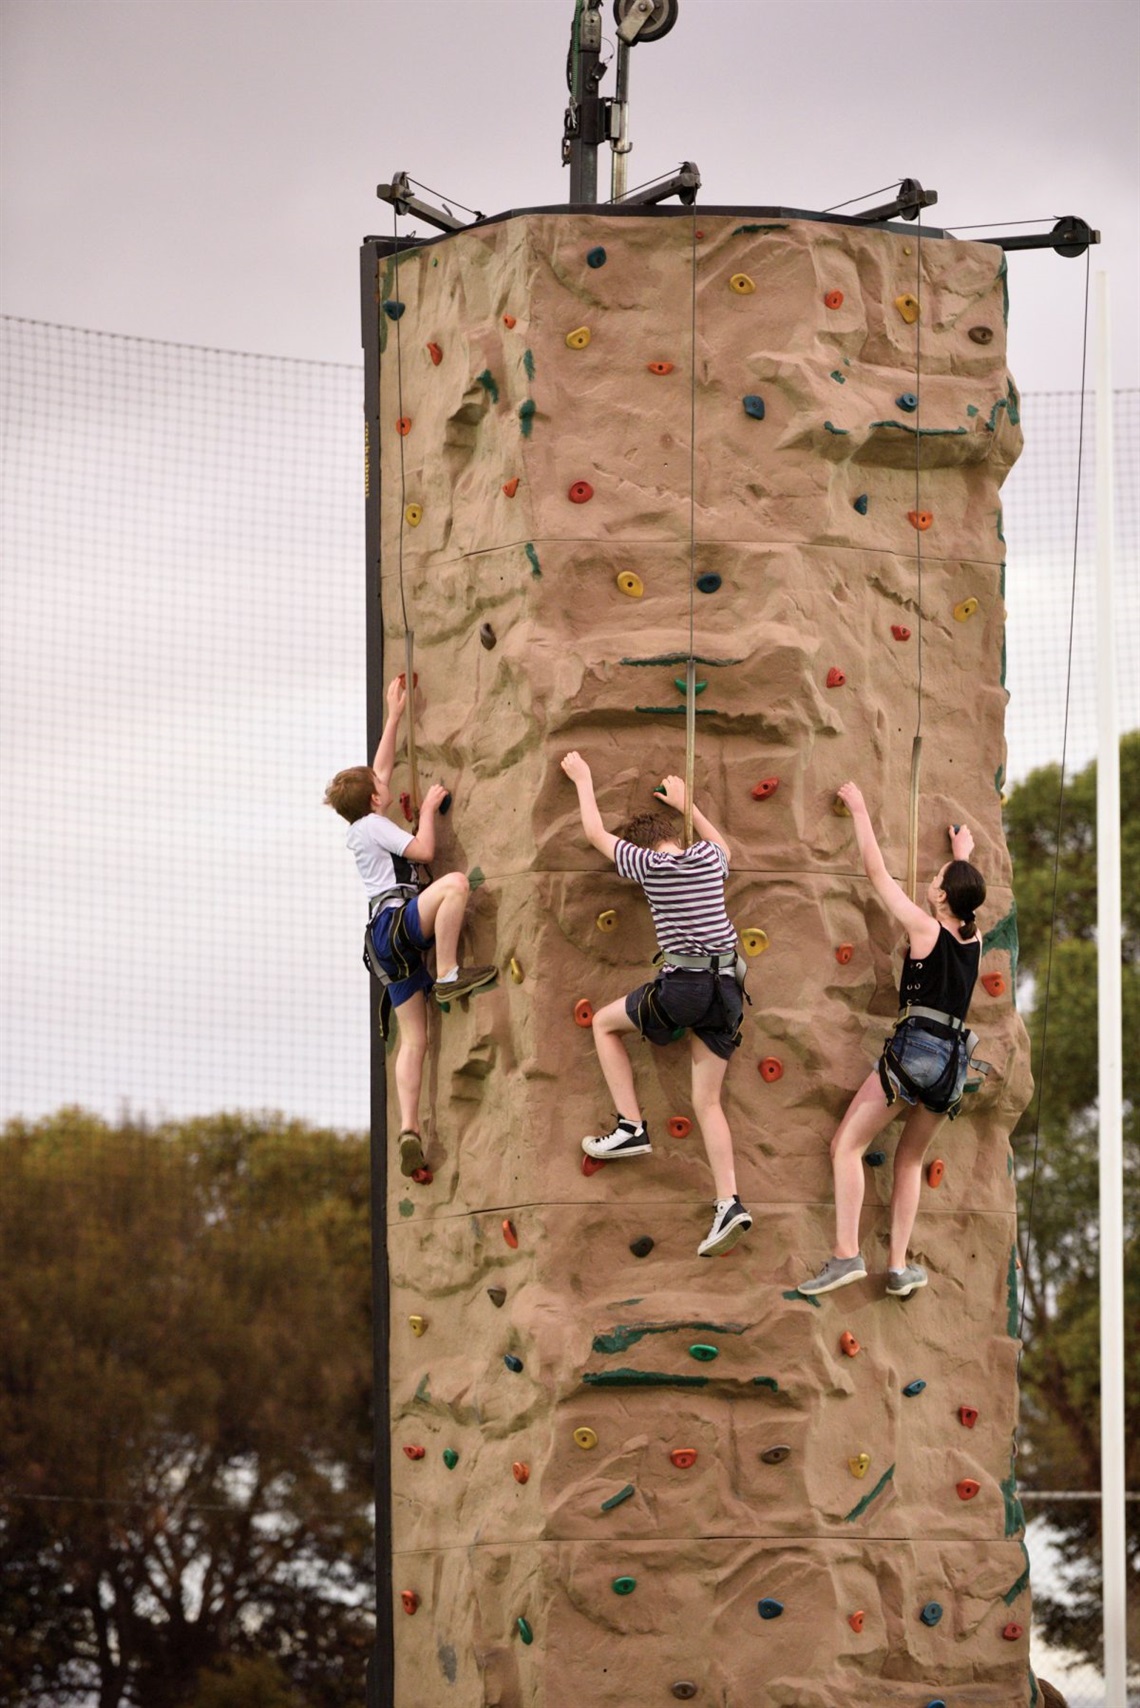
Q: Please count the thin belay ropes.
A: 4